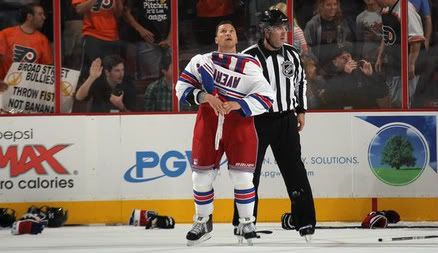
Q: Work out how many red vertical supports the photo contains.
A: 4